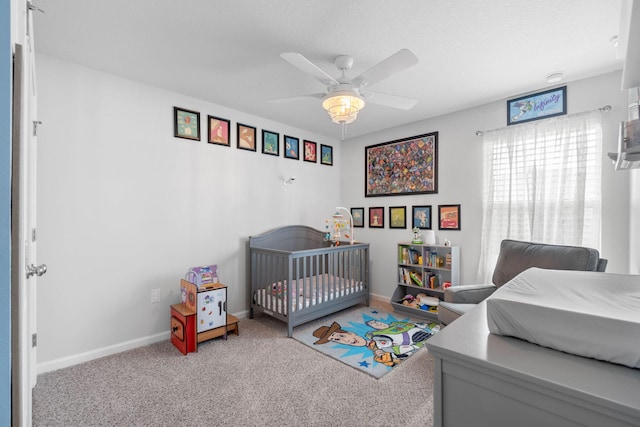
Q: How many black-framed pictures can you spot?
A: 14